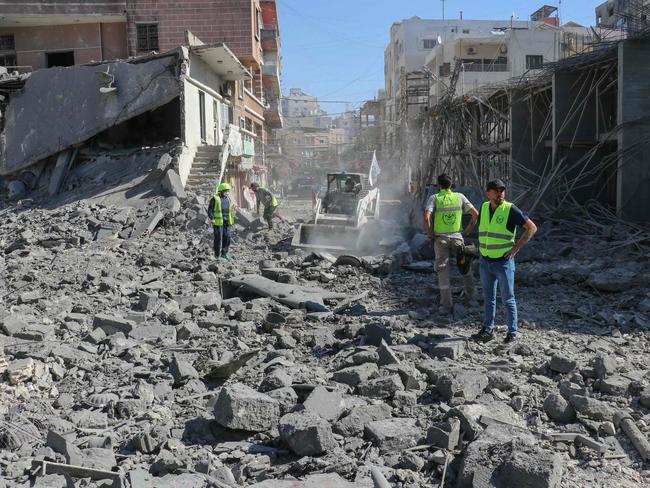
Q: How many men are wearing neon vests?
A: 4